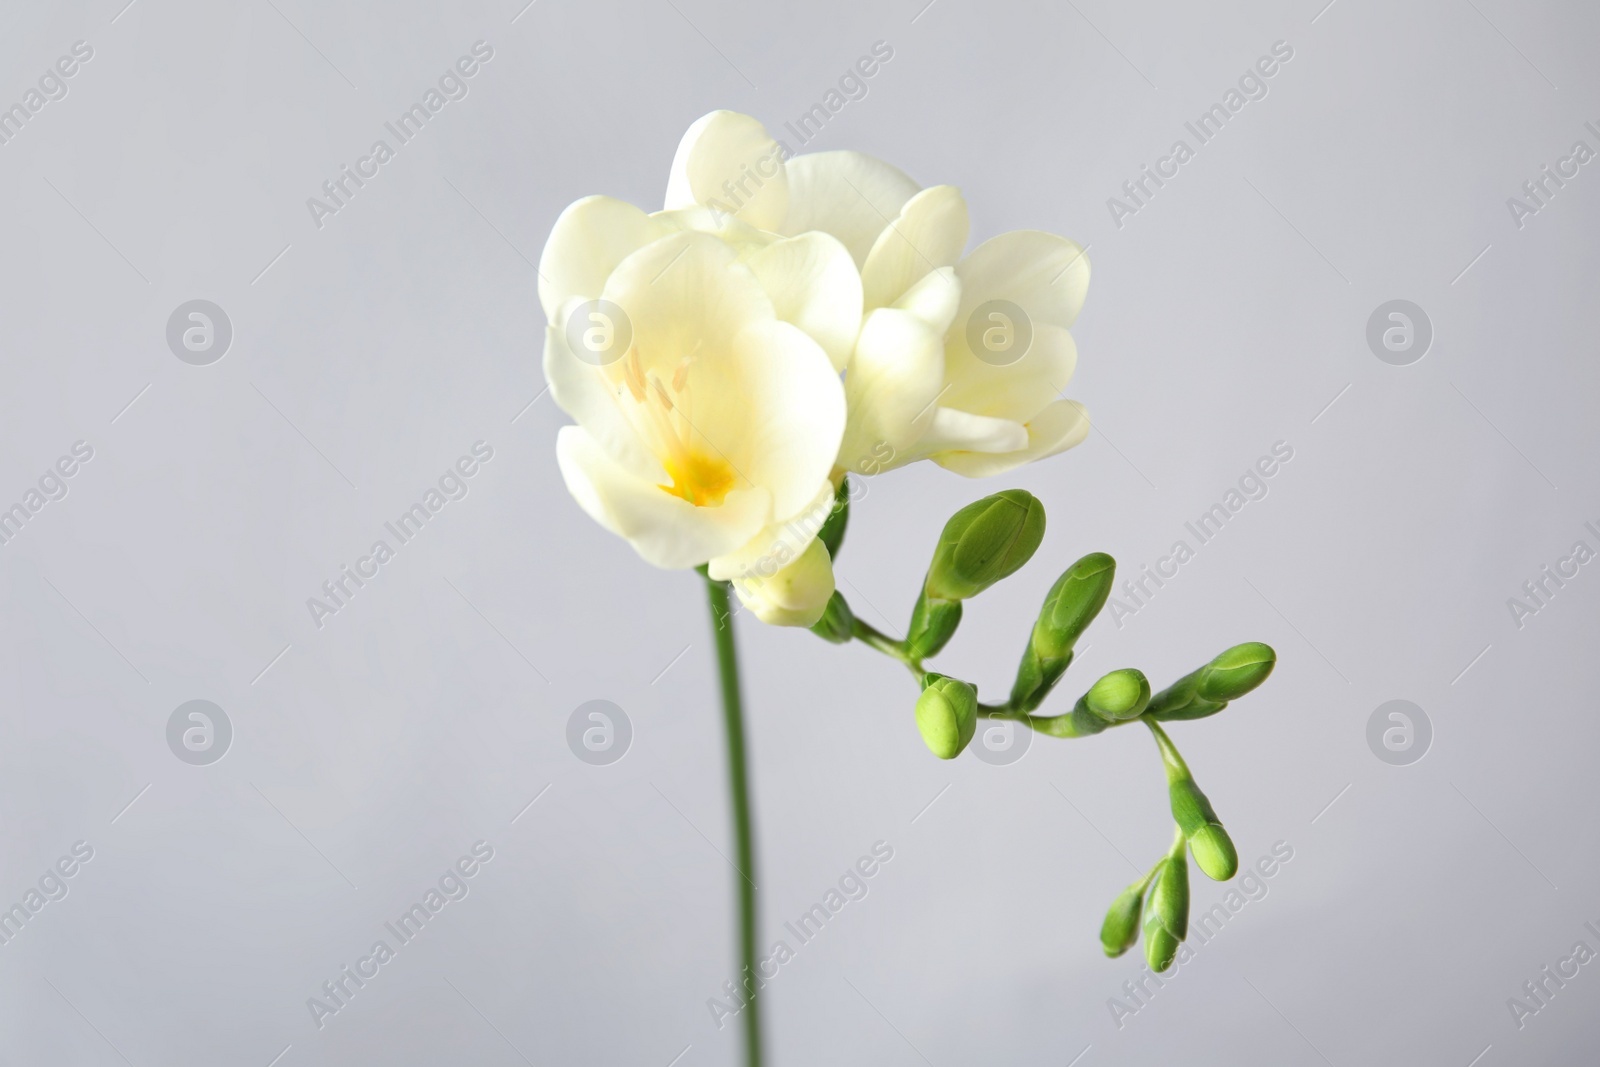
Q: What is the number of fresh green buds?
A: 8